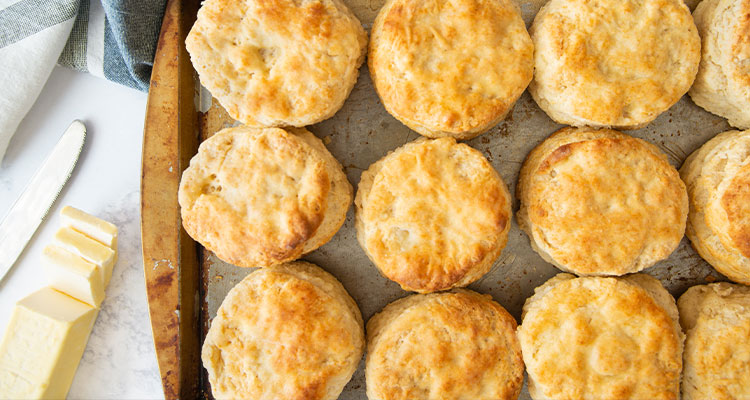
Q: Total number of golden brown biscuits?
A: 12